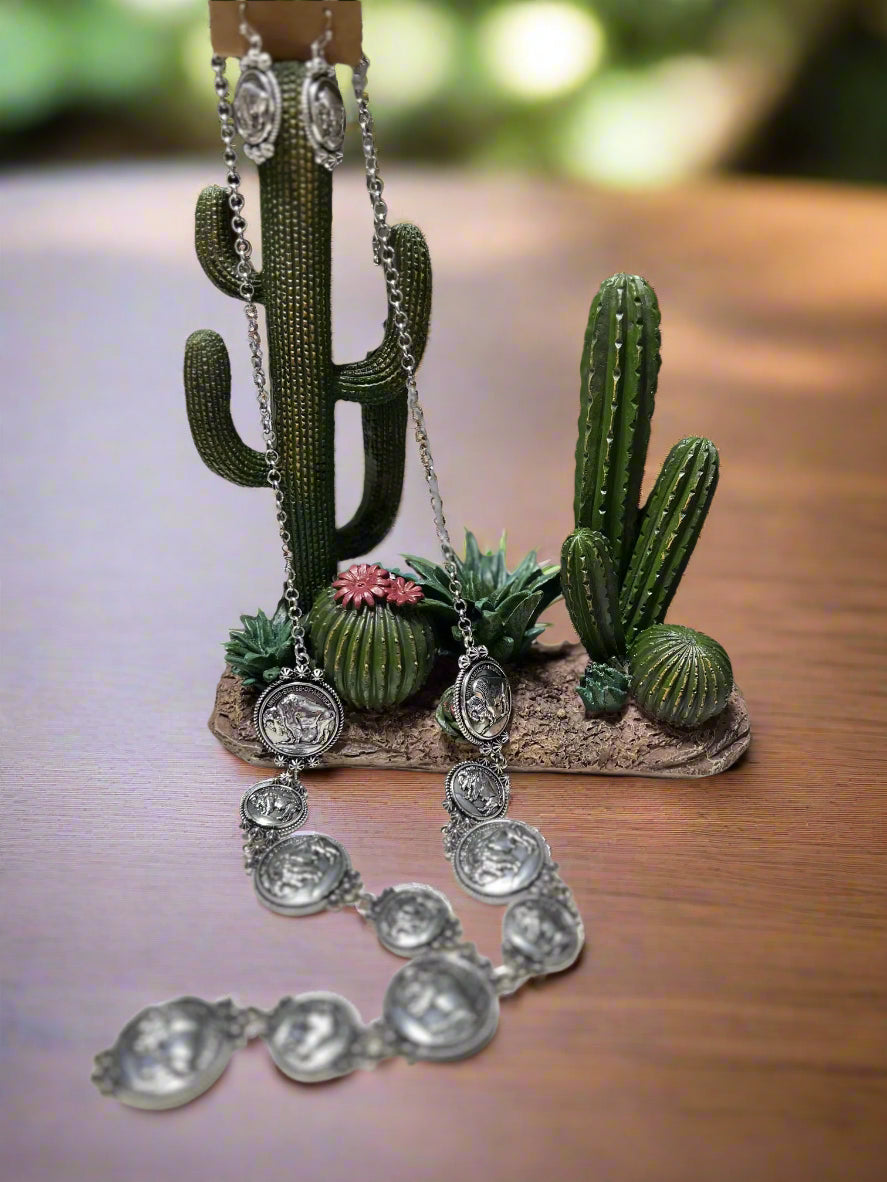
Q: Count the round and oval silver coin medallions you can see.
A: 13